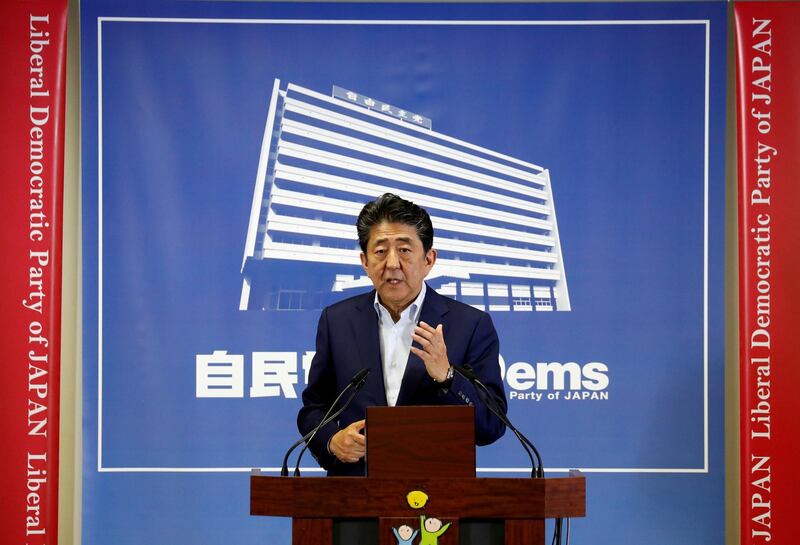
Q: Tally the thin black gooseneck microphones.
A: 4